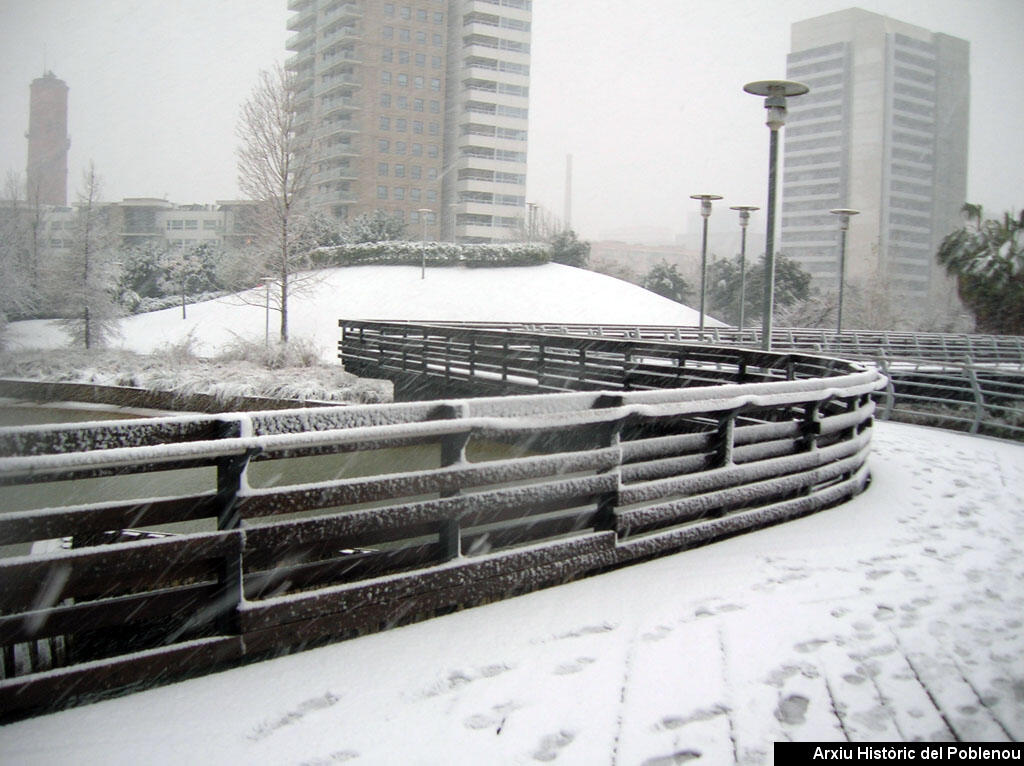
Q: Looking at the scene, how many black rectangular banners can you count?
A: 1